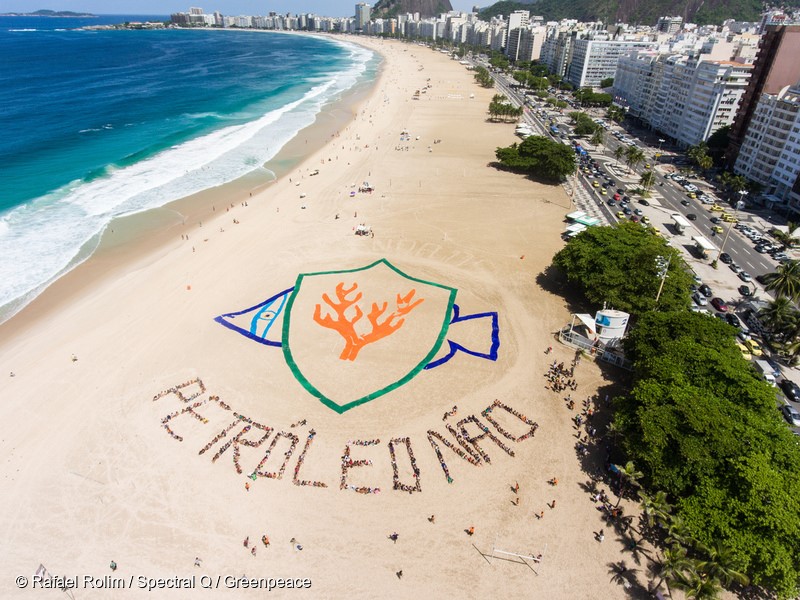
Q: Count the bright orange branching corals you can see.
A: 1